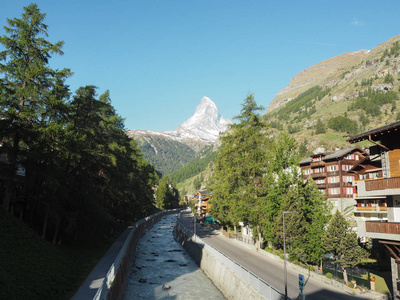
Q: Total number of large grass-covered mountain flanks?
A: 1